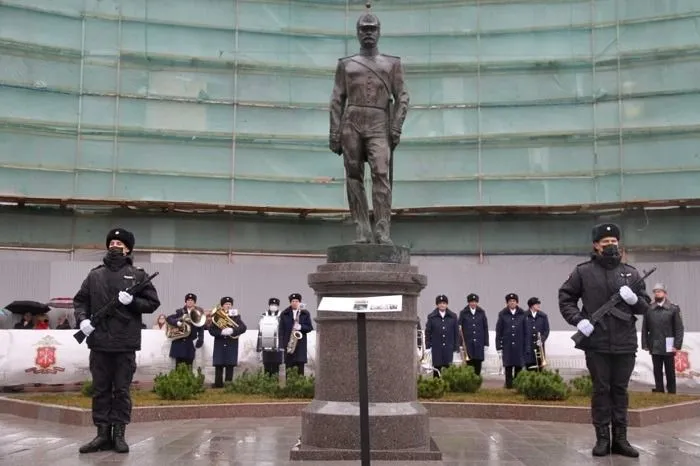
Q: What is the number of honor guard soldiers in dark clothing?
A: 2